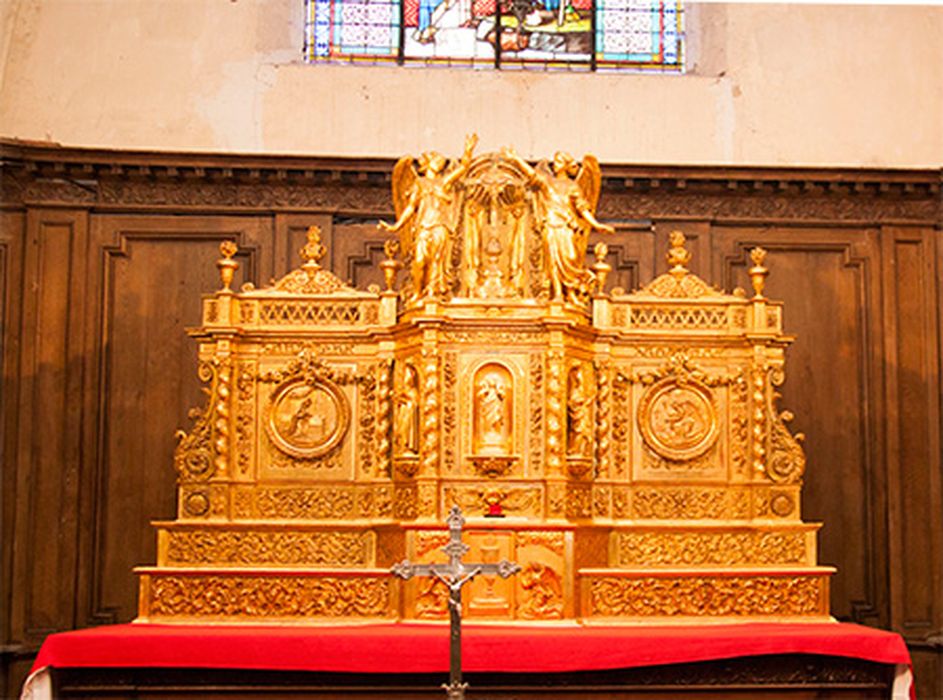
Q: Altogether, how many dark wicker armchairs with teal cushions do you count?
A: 0